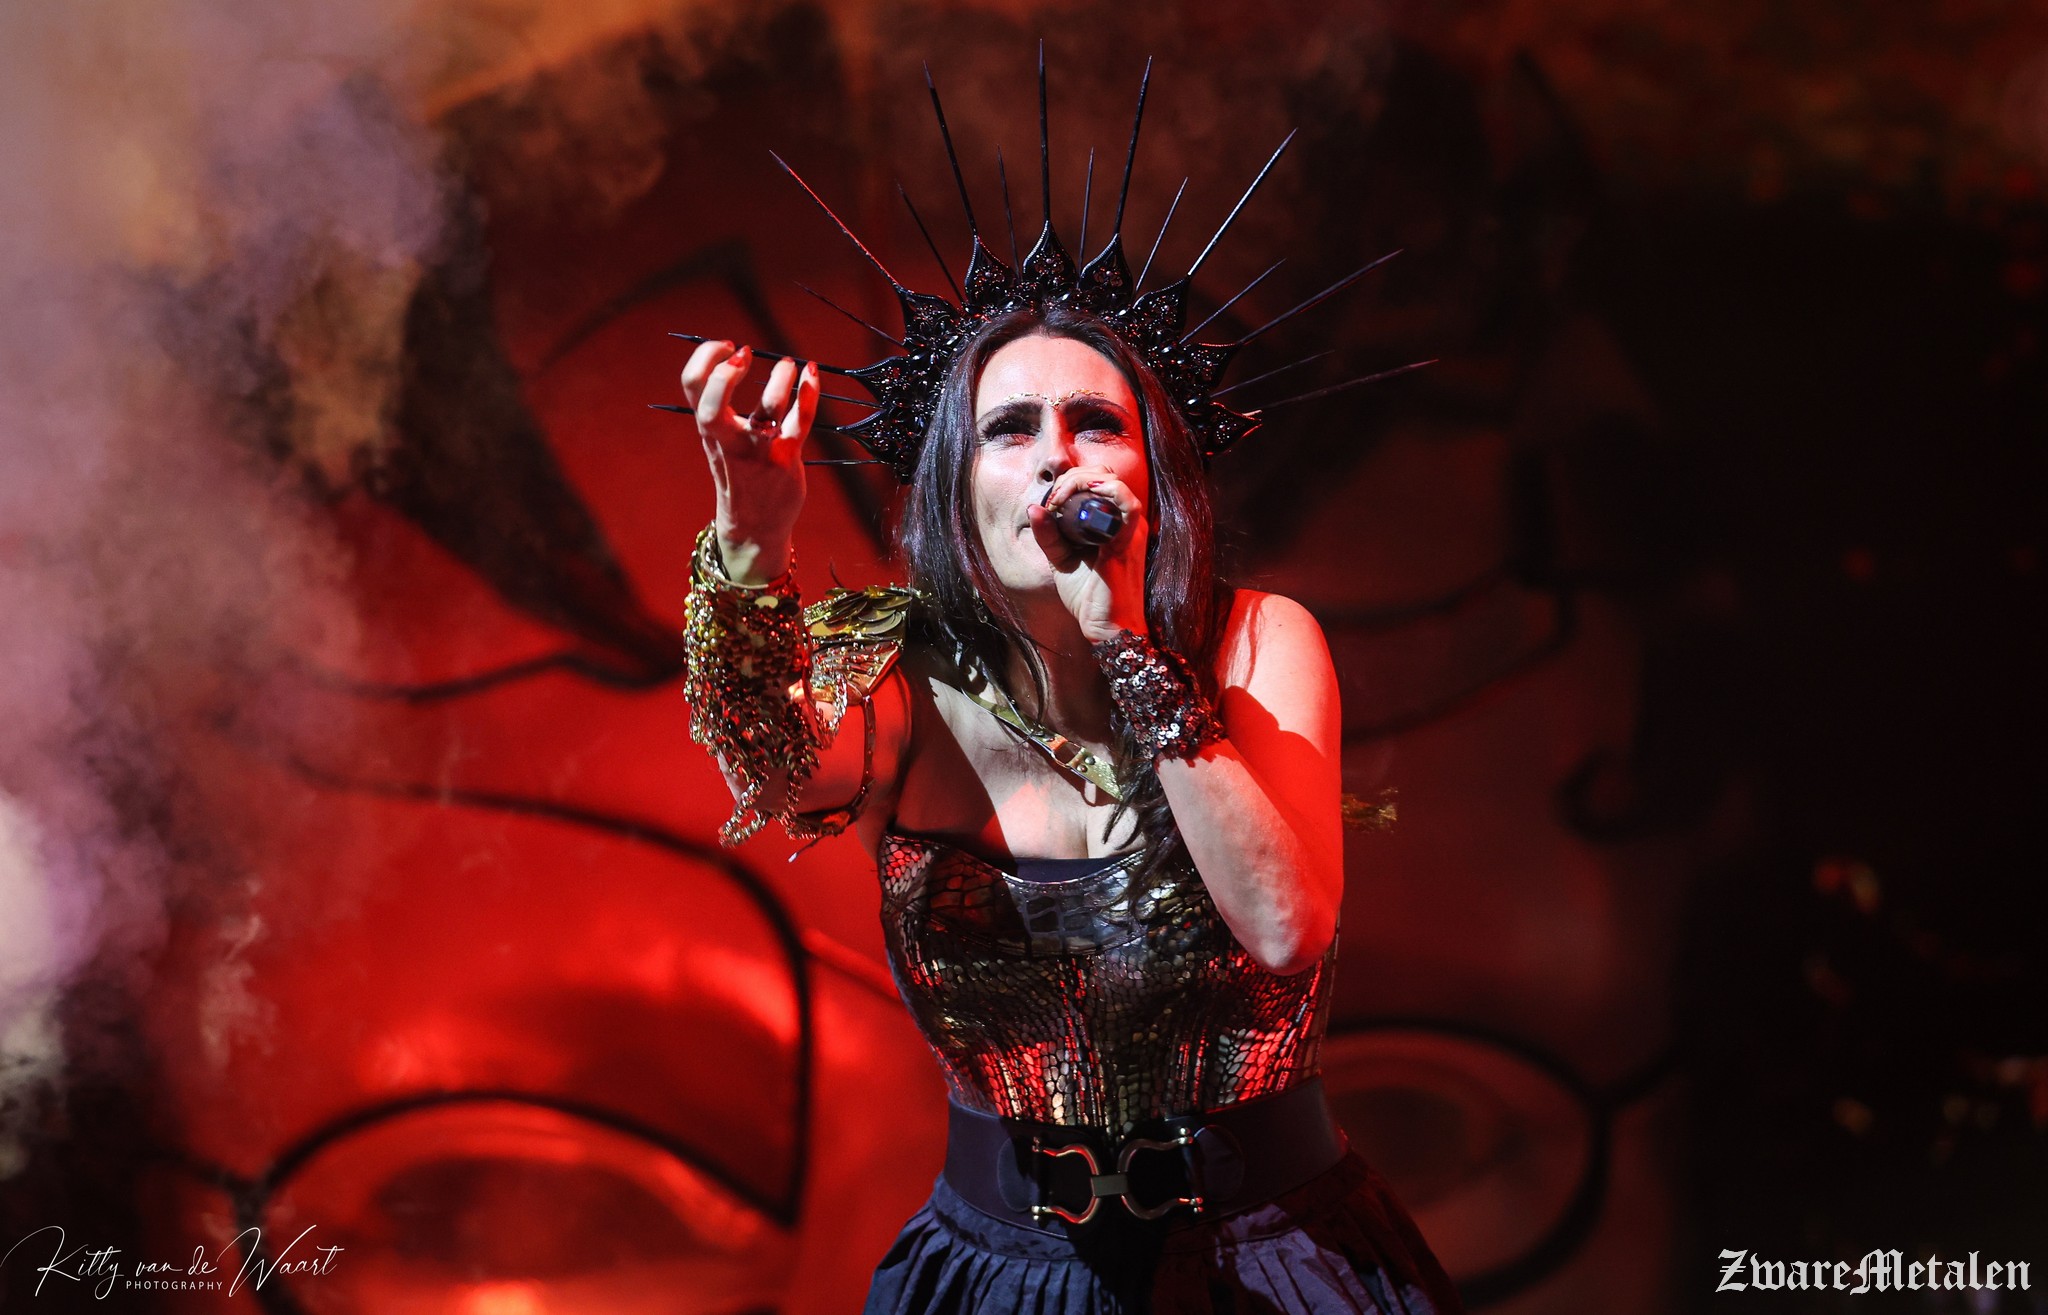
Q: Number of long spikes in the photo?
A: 9